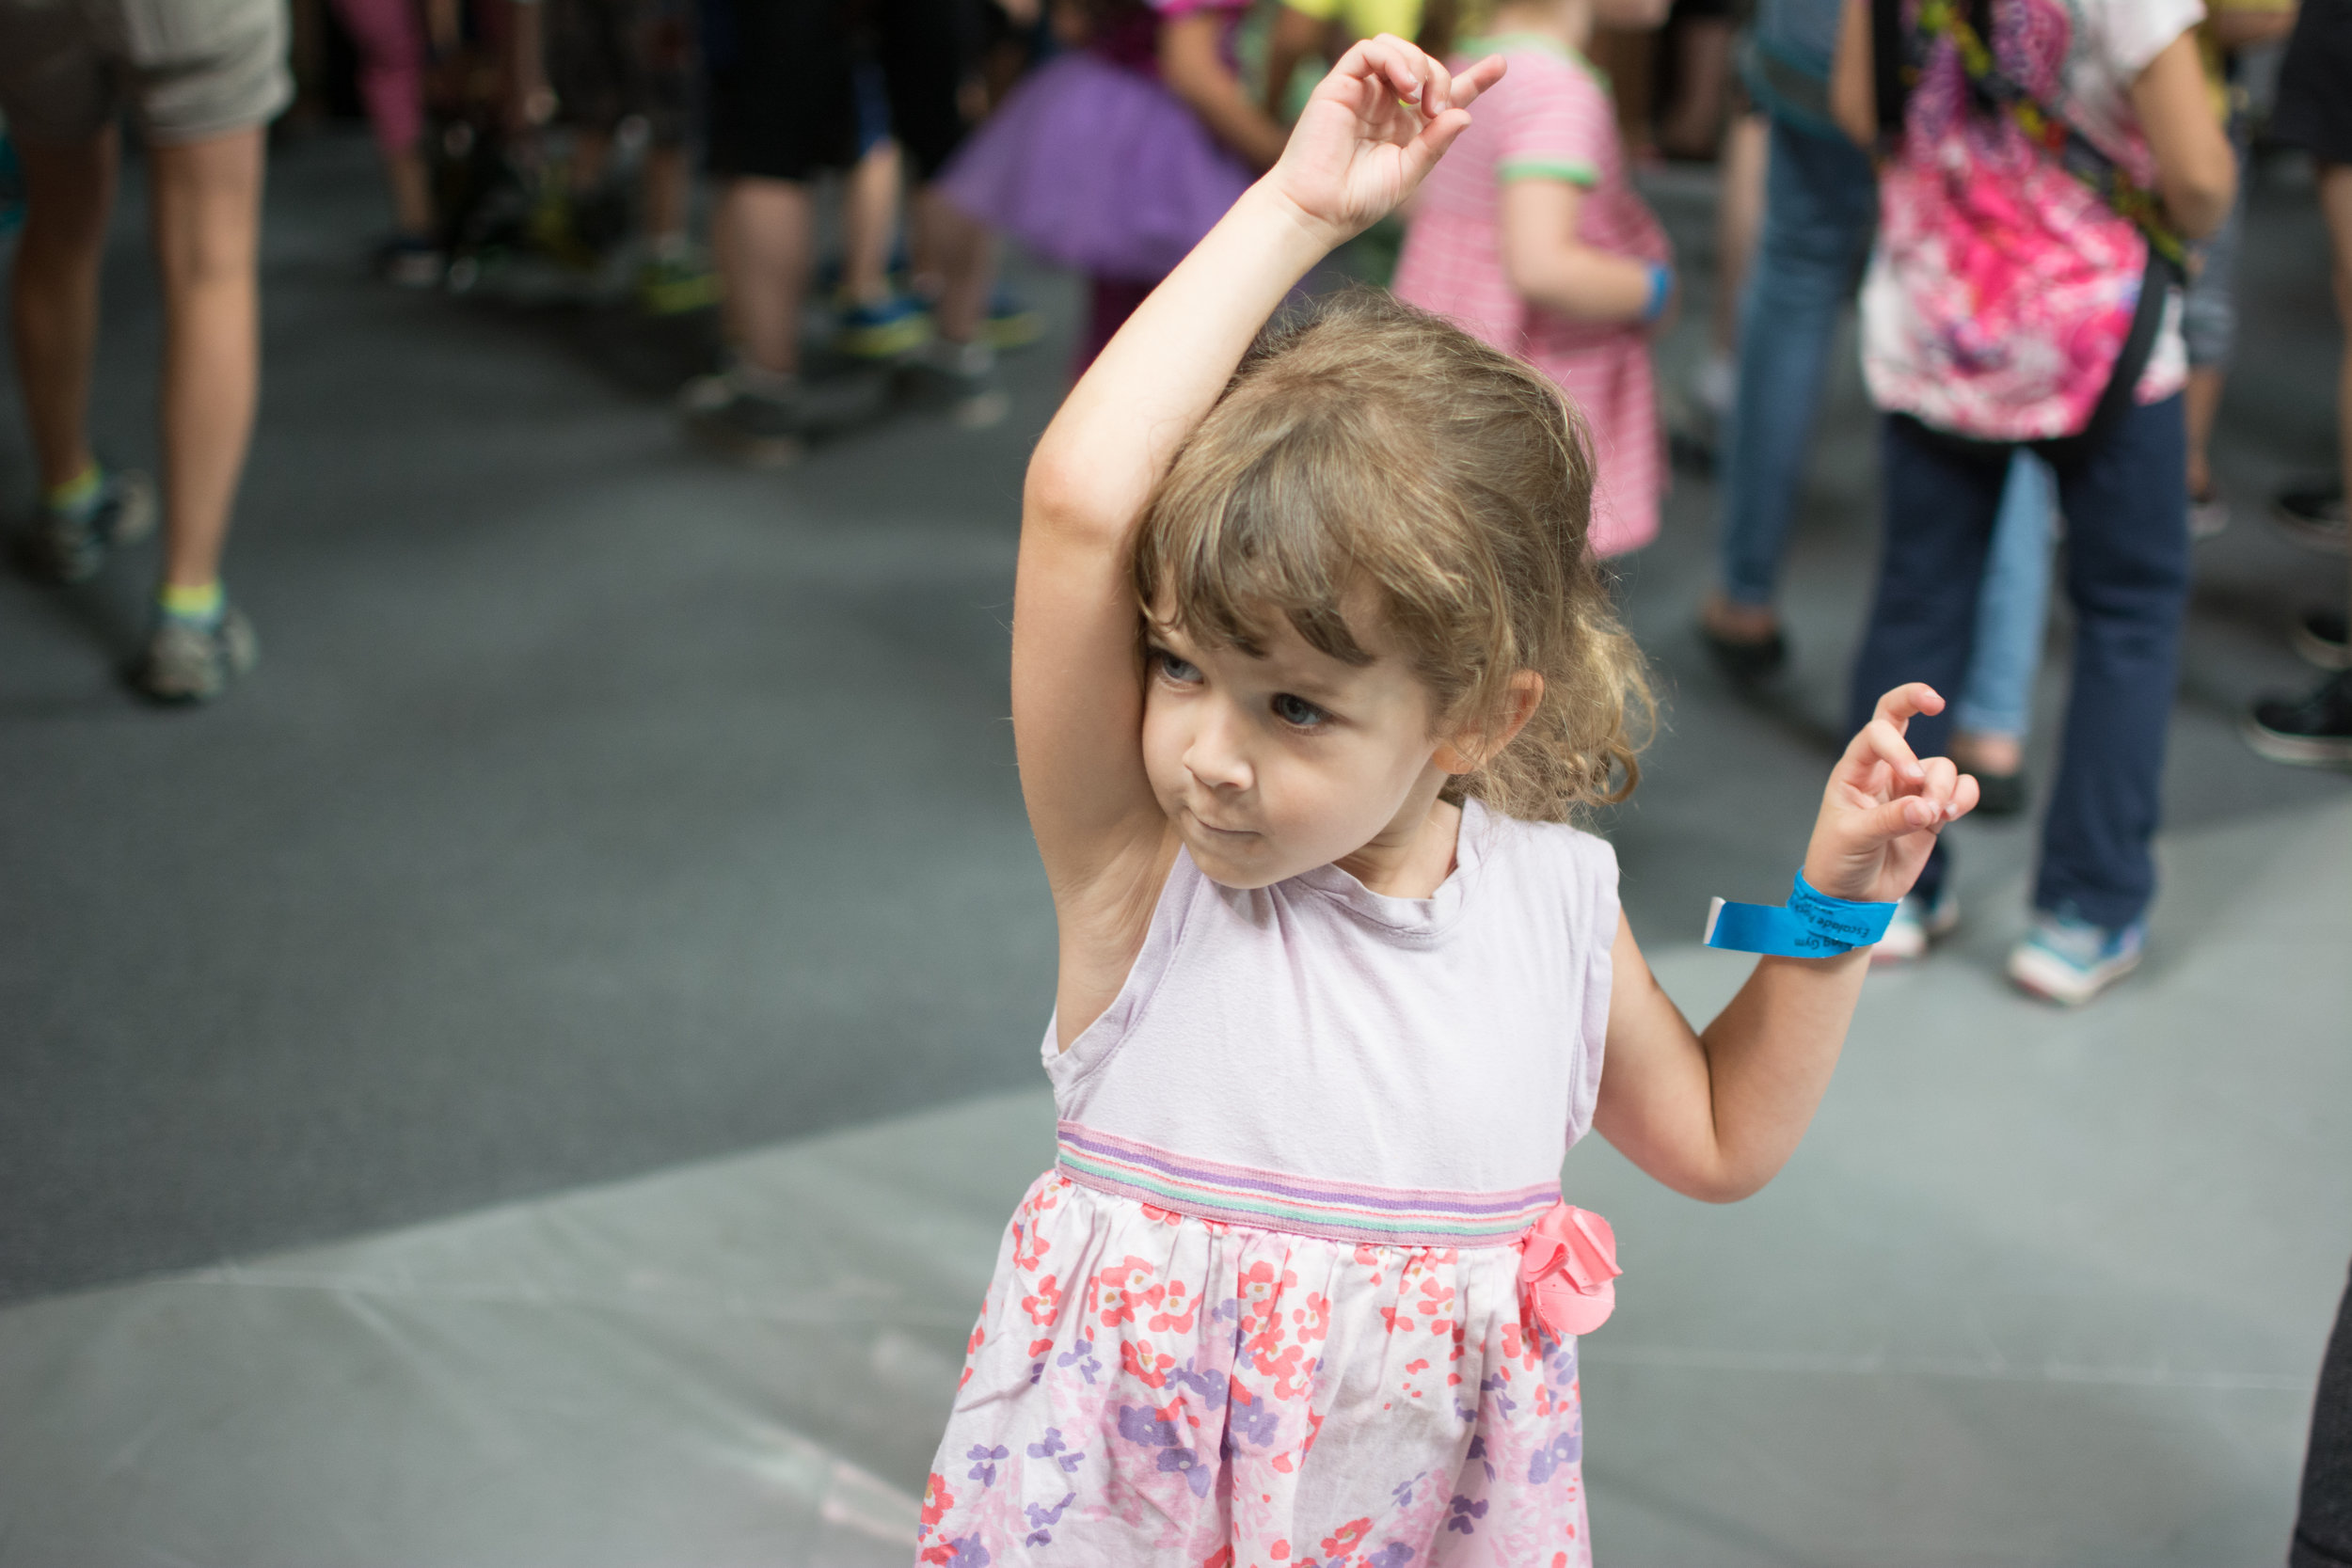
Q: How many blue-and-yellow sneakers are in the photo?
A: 2